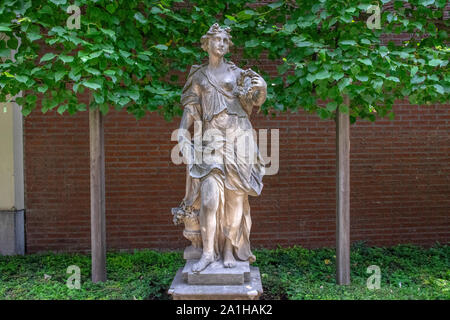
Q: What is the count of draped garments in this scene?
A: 1